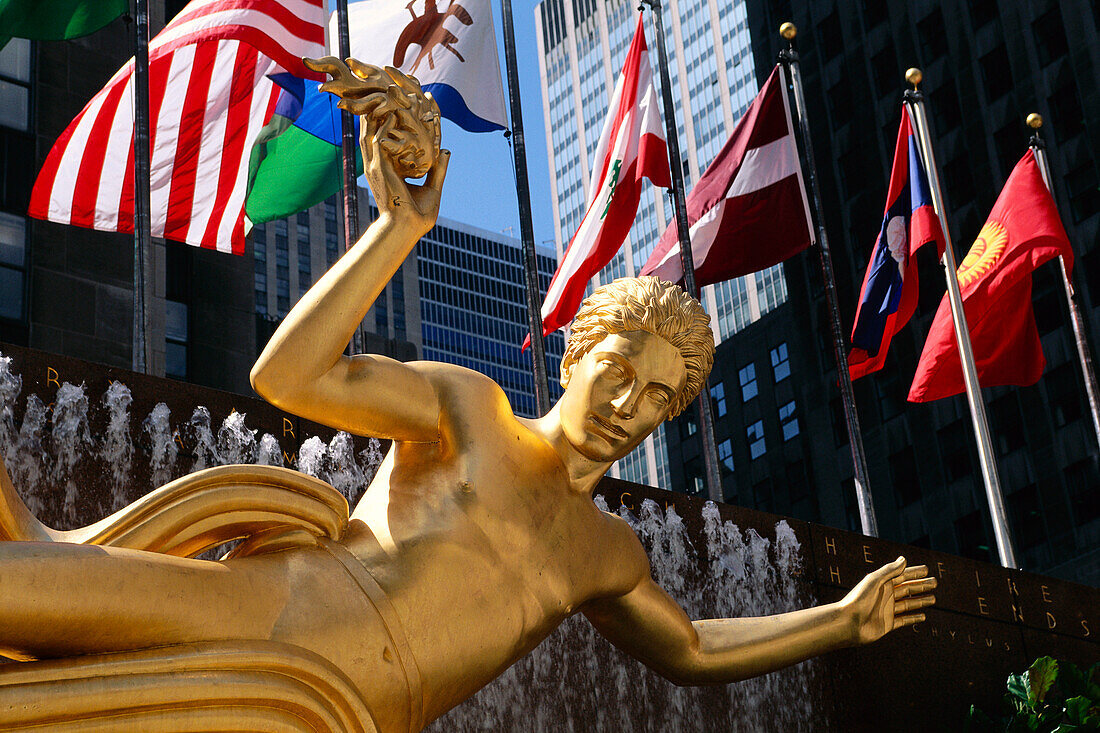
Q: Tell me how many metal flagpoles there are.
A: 7